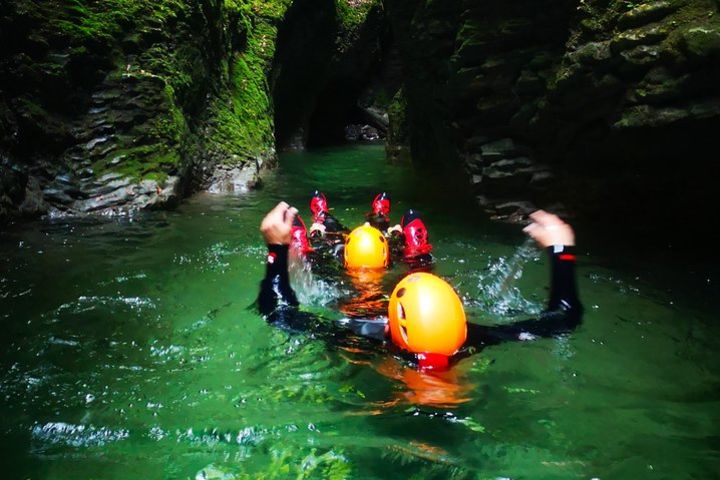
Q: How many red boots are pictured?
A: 4